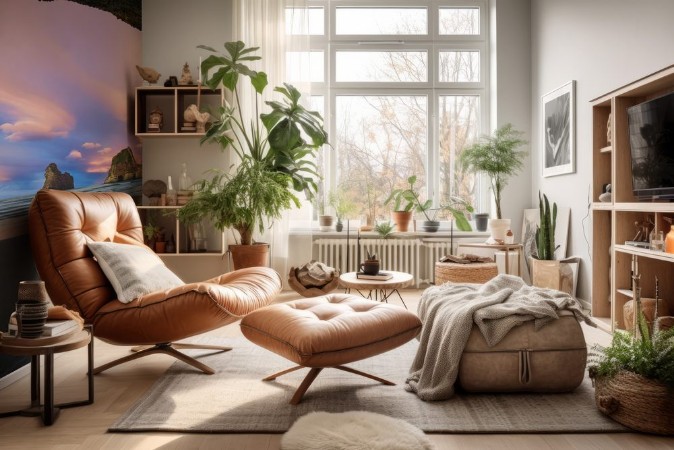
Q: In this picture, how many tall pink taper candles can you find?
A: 0